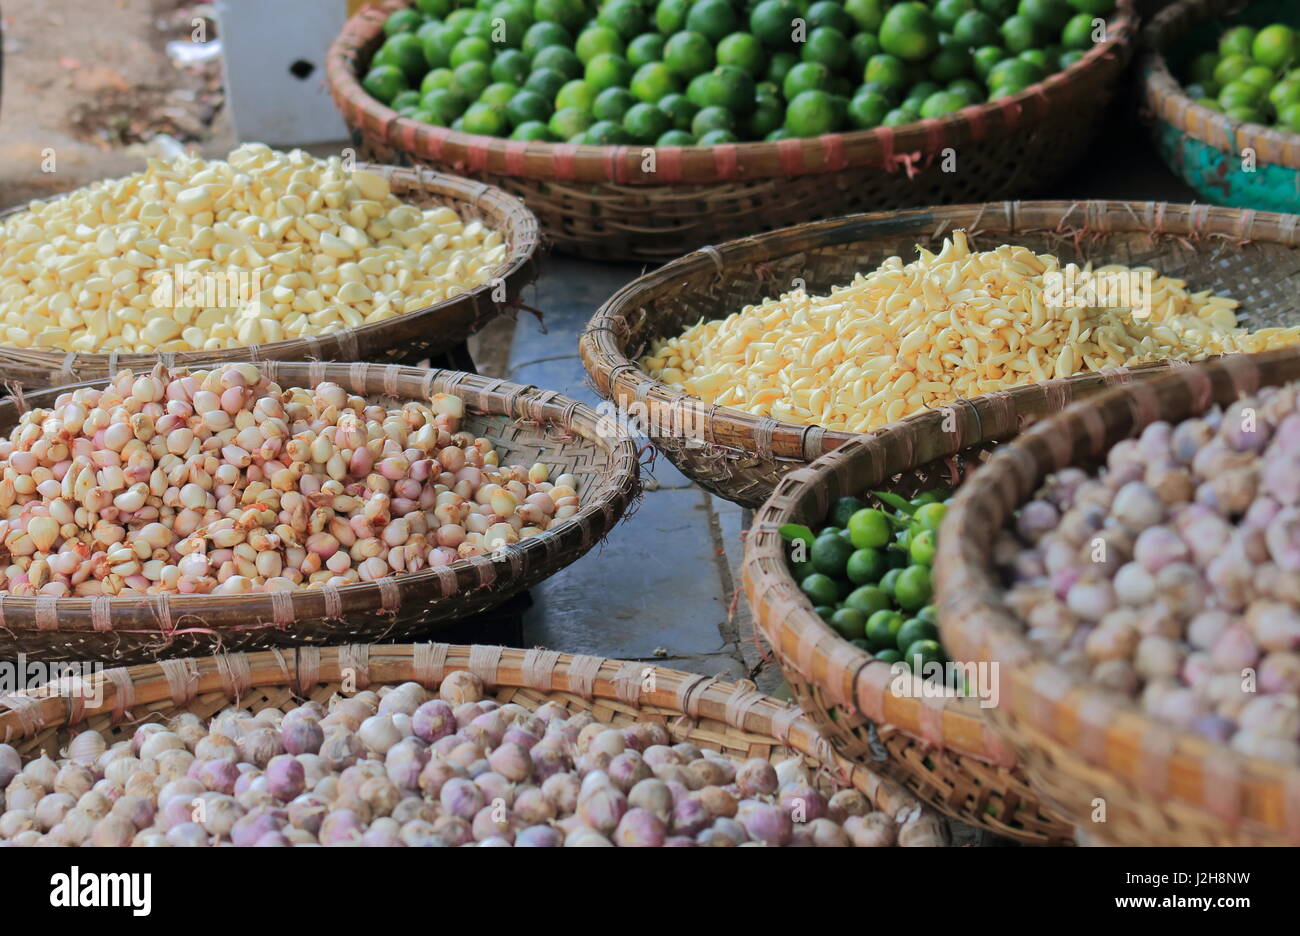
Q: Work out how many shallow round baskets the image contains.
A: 8